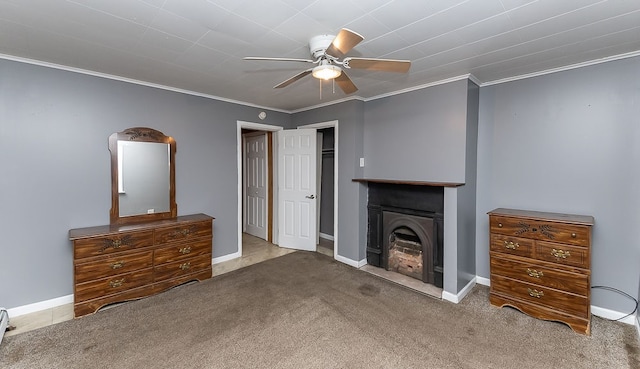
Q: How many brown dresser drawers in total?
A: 11